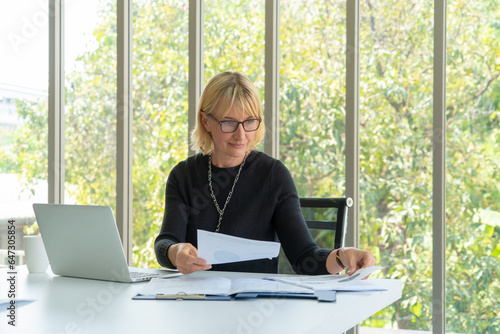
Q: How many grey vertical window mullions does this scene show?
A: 6